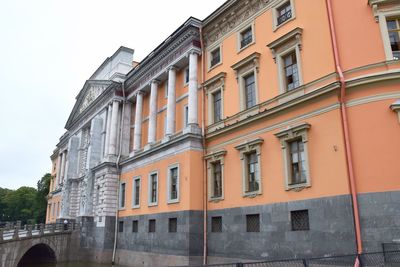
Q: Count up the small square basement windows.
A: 7